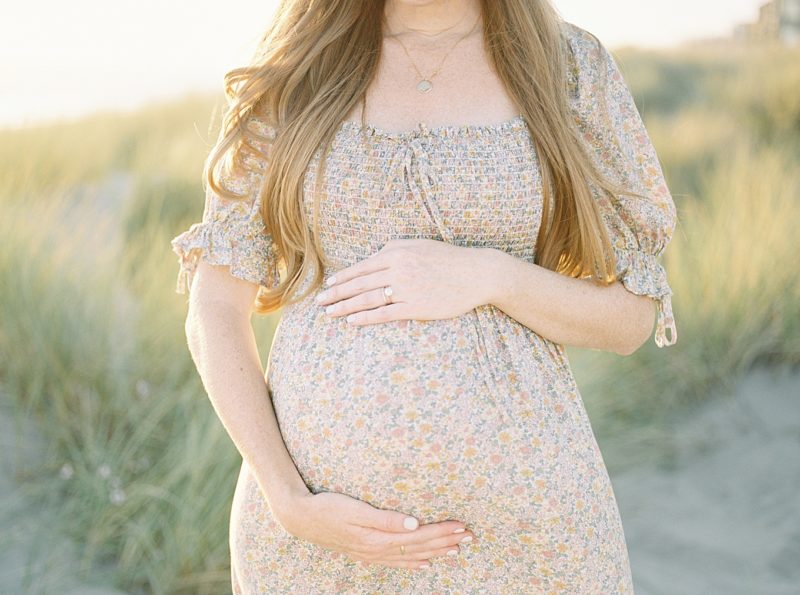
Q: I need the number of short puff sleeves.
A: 2